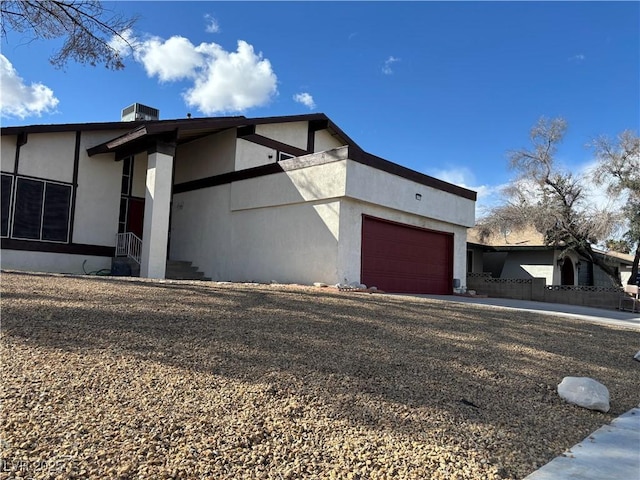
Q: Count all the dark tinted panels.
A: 3